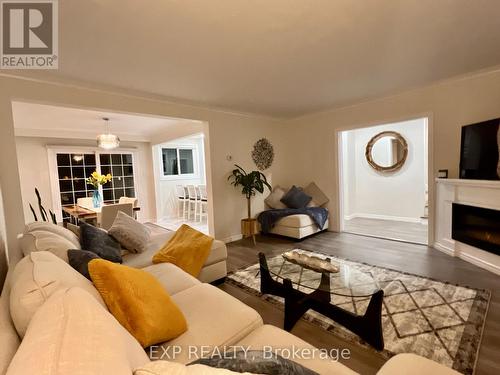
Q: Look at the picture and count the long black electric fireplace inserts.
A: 1